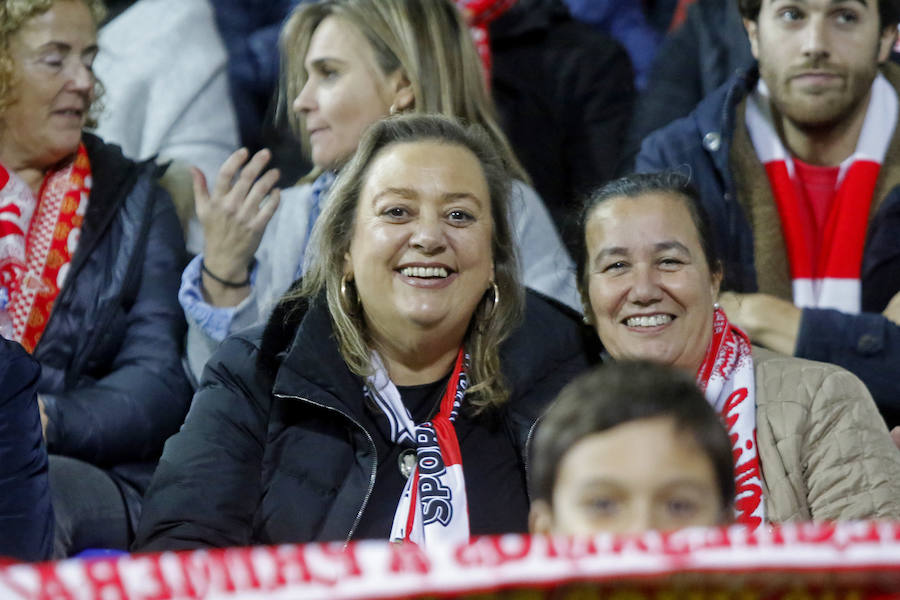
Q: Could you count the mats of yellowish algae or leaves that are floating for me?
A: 0